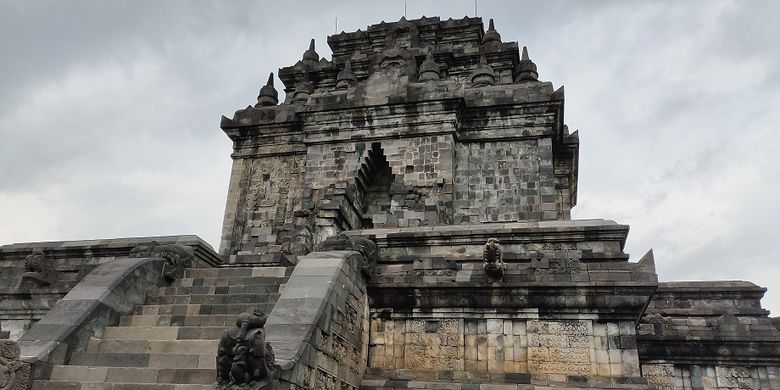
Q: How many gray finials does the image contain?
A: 8